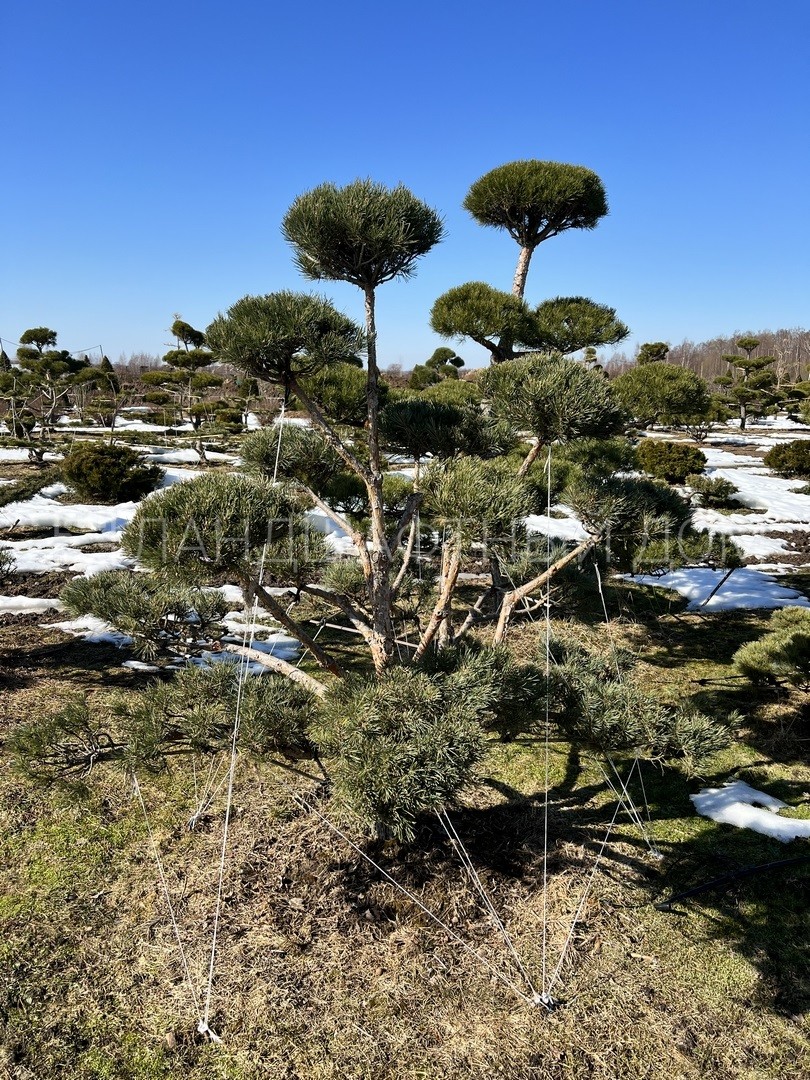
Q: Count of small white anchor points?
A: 4